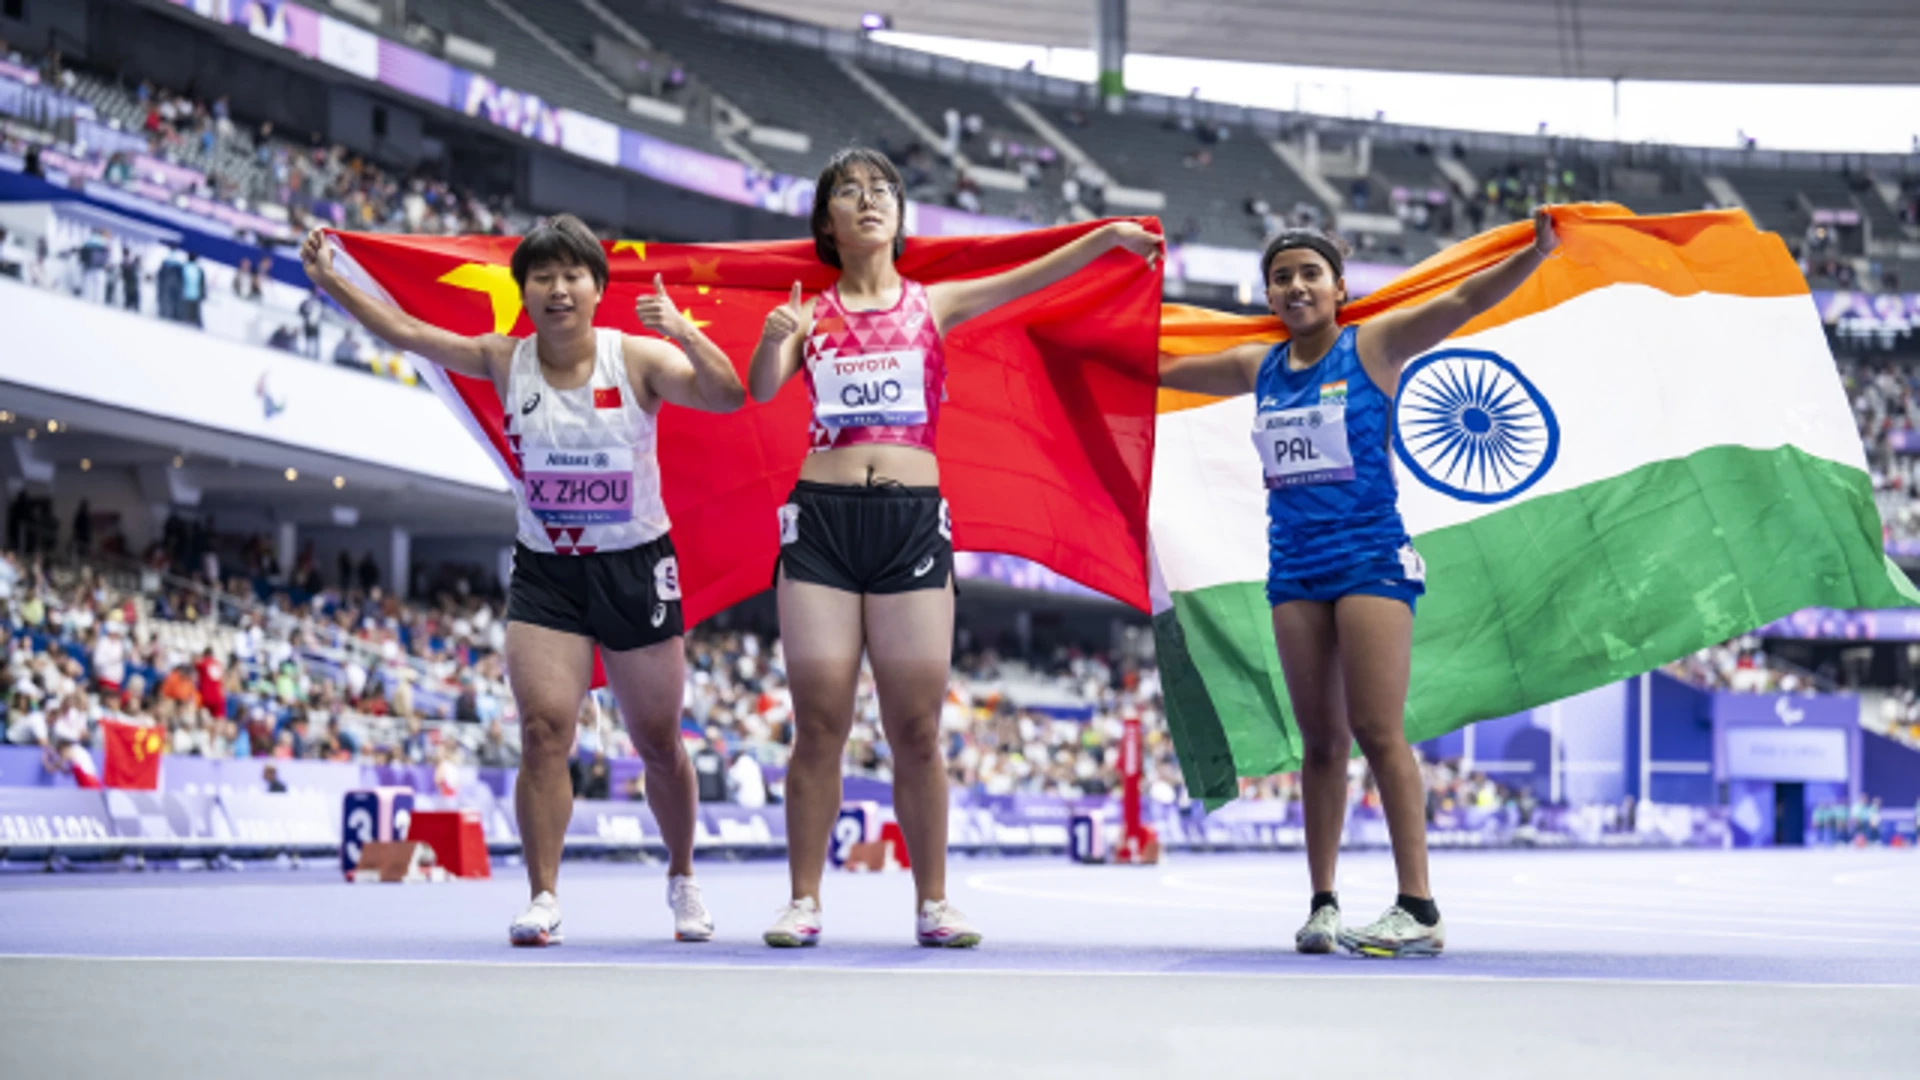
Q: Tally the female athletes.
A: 3